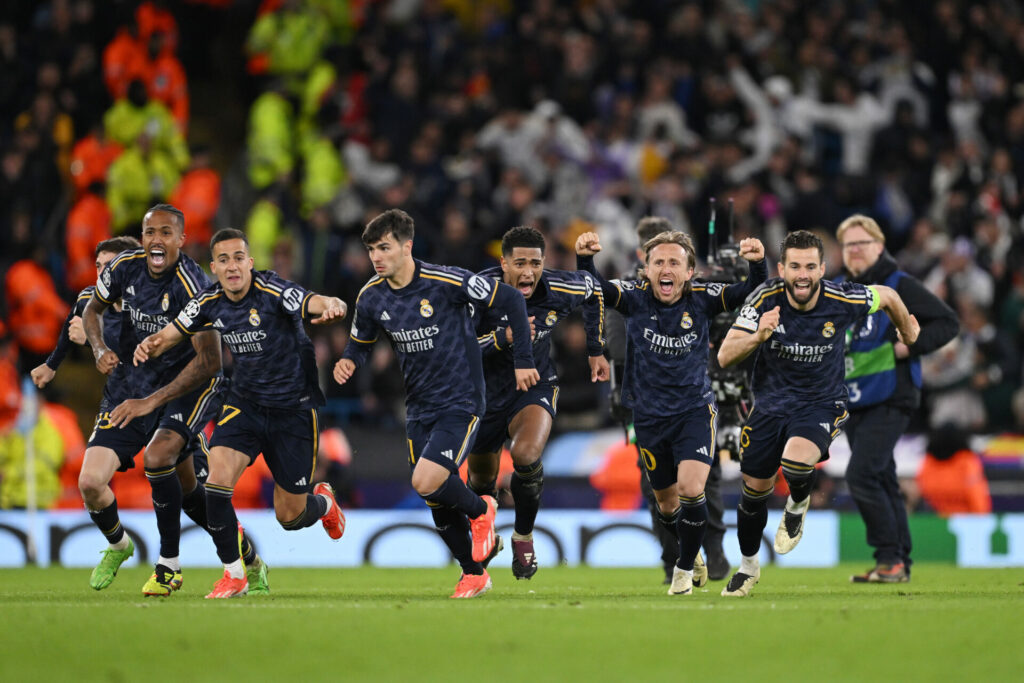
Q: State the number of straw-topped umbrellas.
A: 0